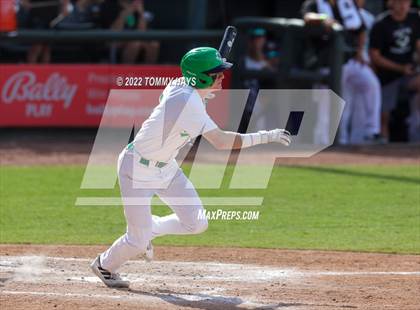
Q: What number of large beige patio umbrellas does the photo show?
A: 0